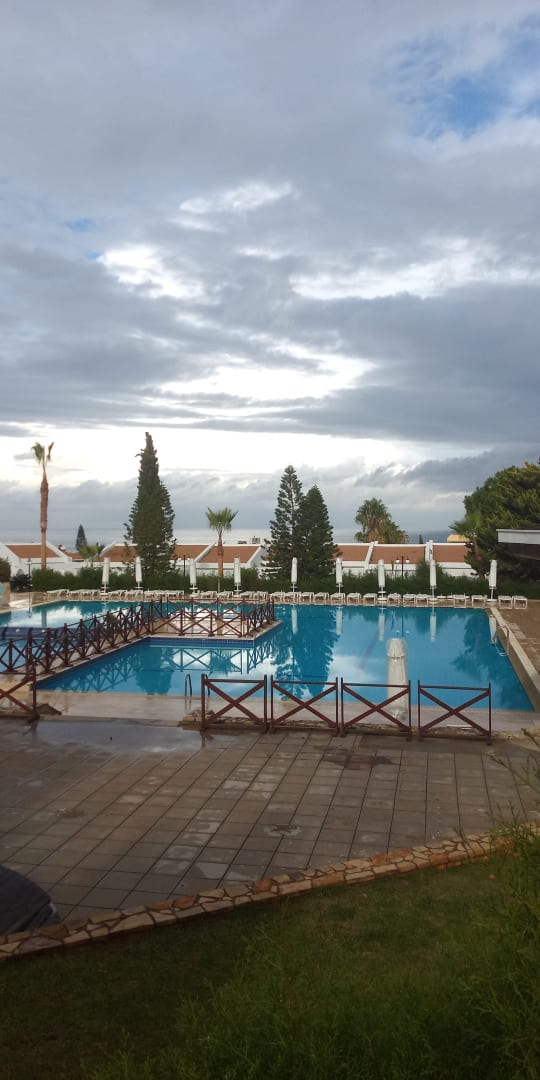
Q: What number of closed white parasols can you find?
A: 10